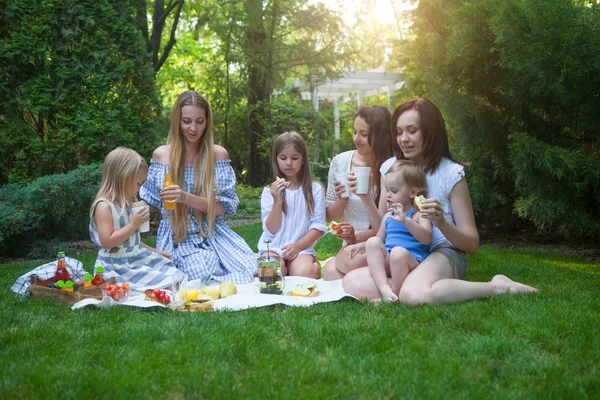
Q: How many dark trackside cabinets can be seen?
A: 0